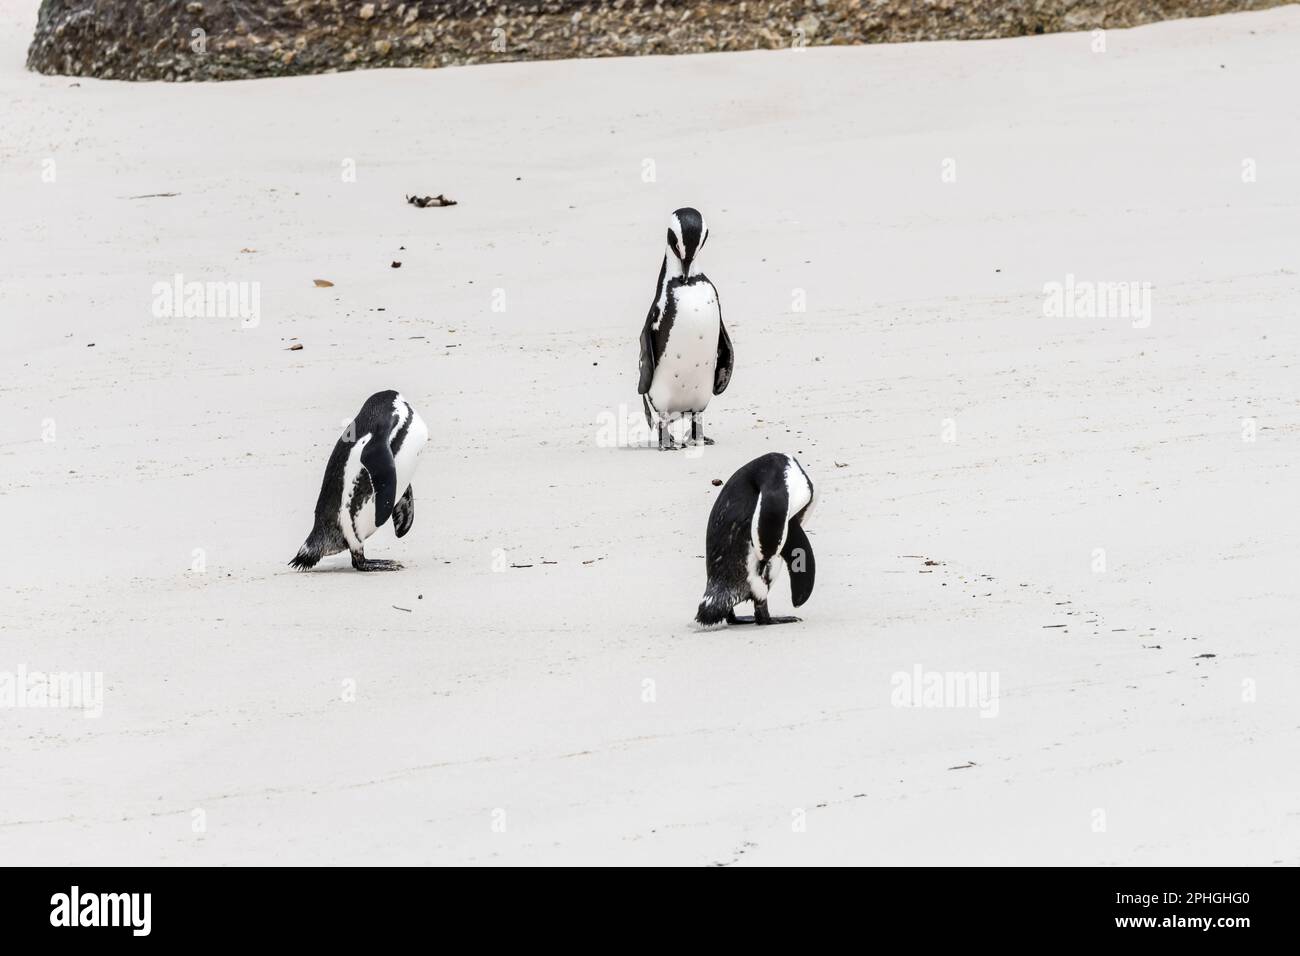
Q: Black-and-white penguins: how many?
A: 3